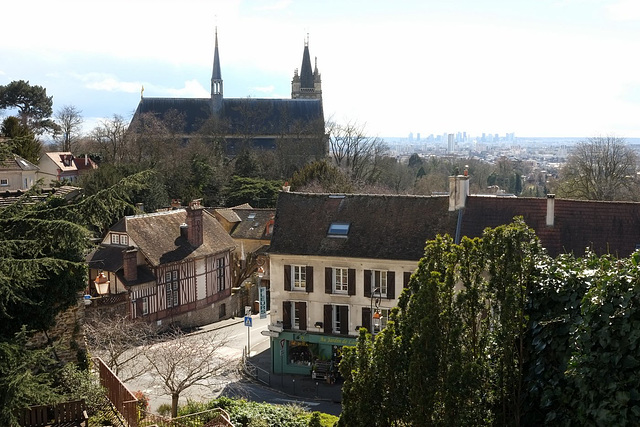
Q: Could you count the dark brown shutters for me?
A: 13